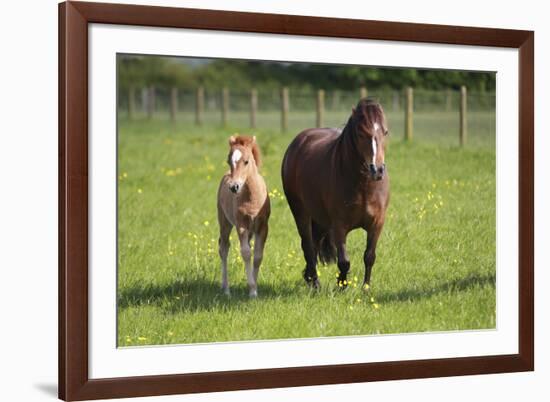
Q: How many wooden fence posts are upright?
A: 11